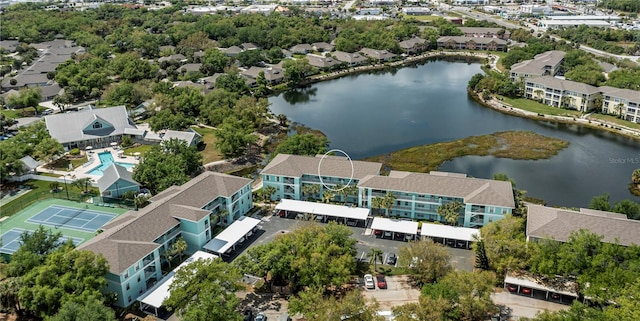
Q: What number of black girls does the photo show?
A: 0